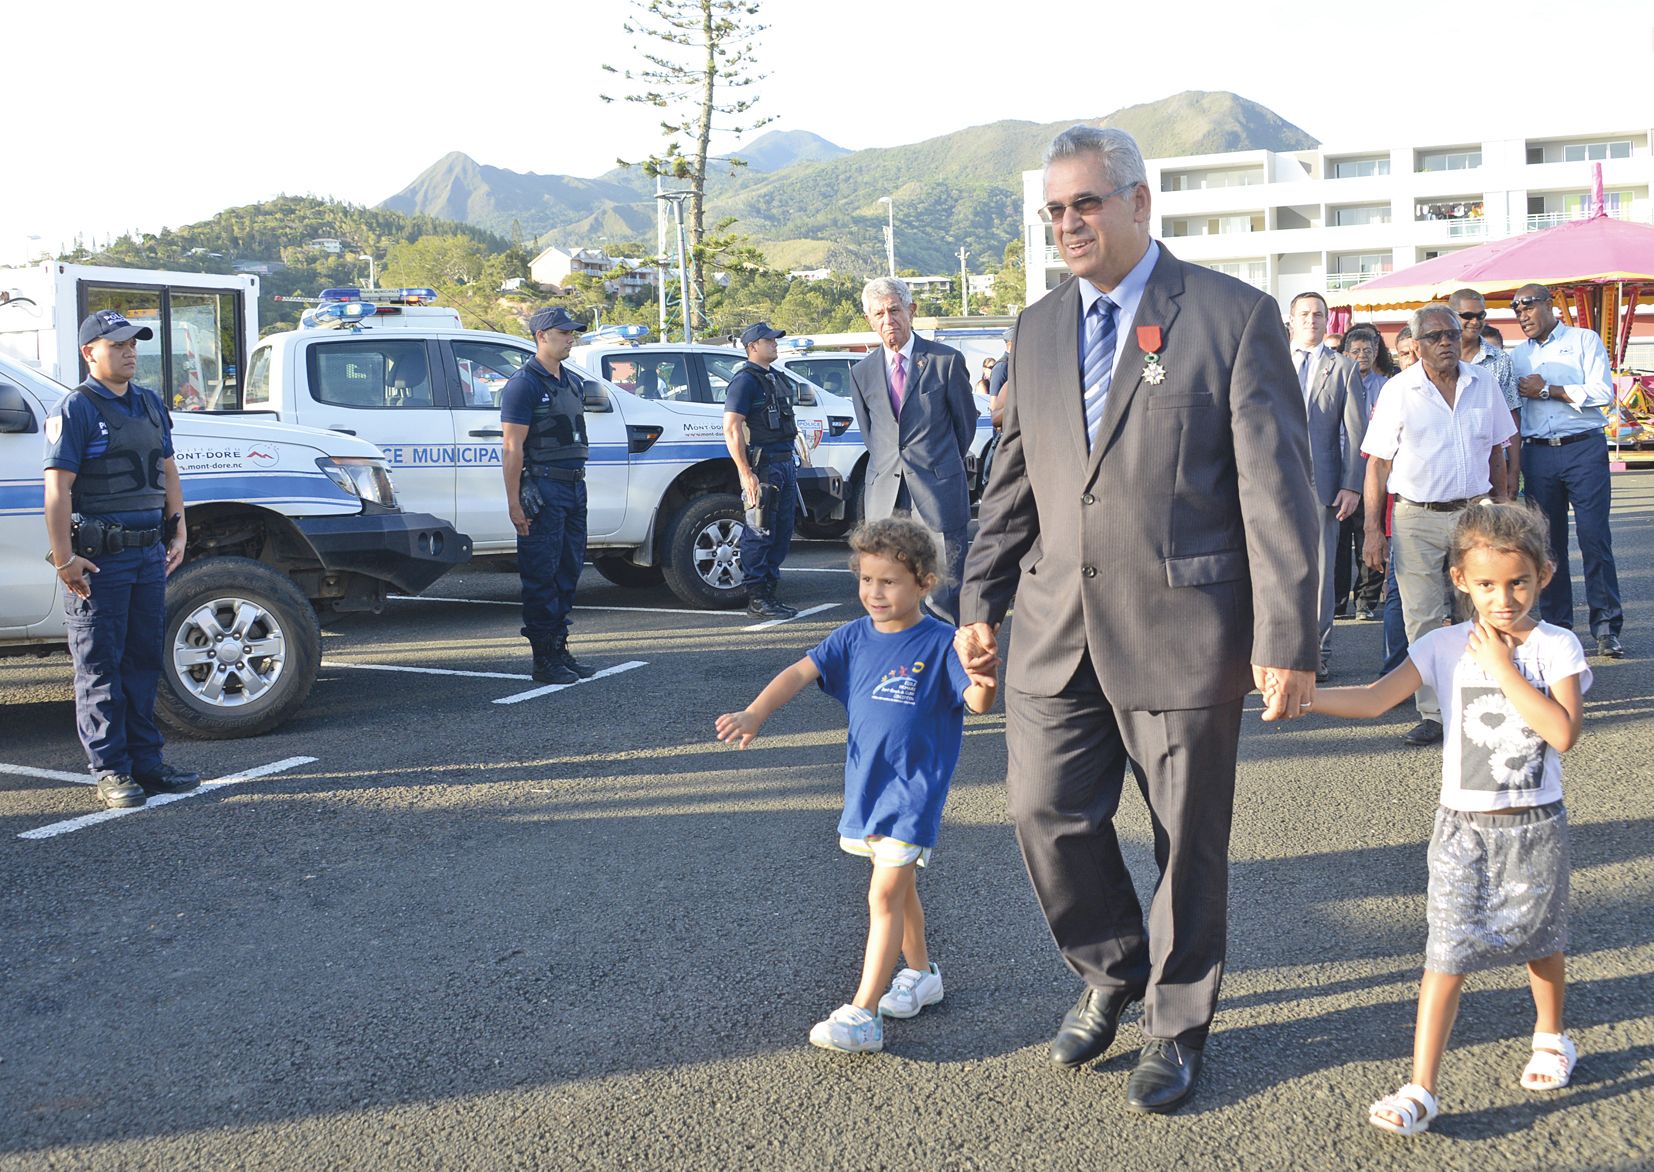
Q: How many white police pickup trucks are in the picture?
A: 4